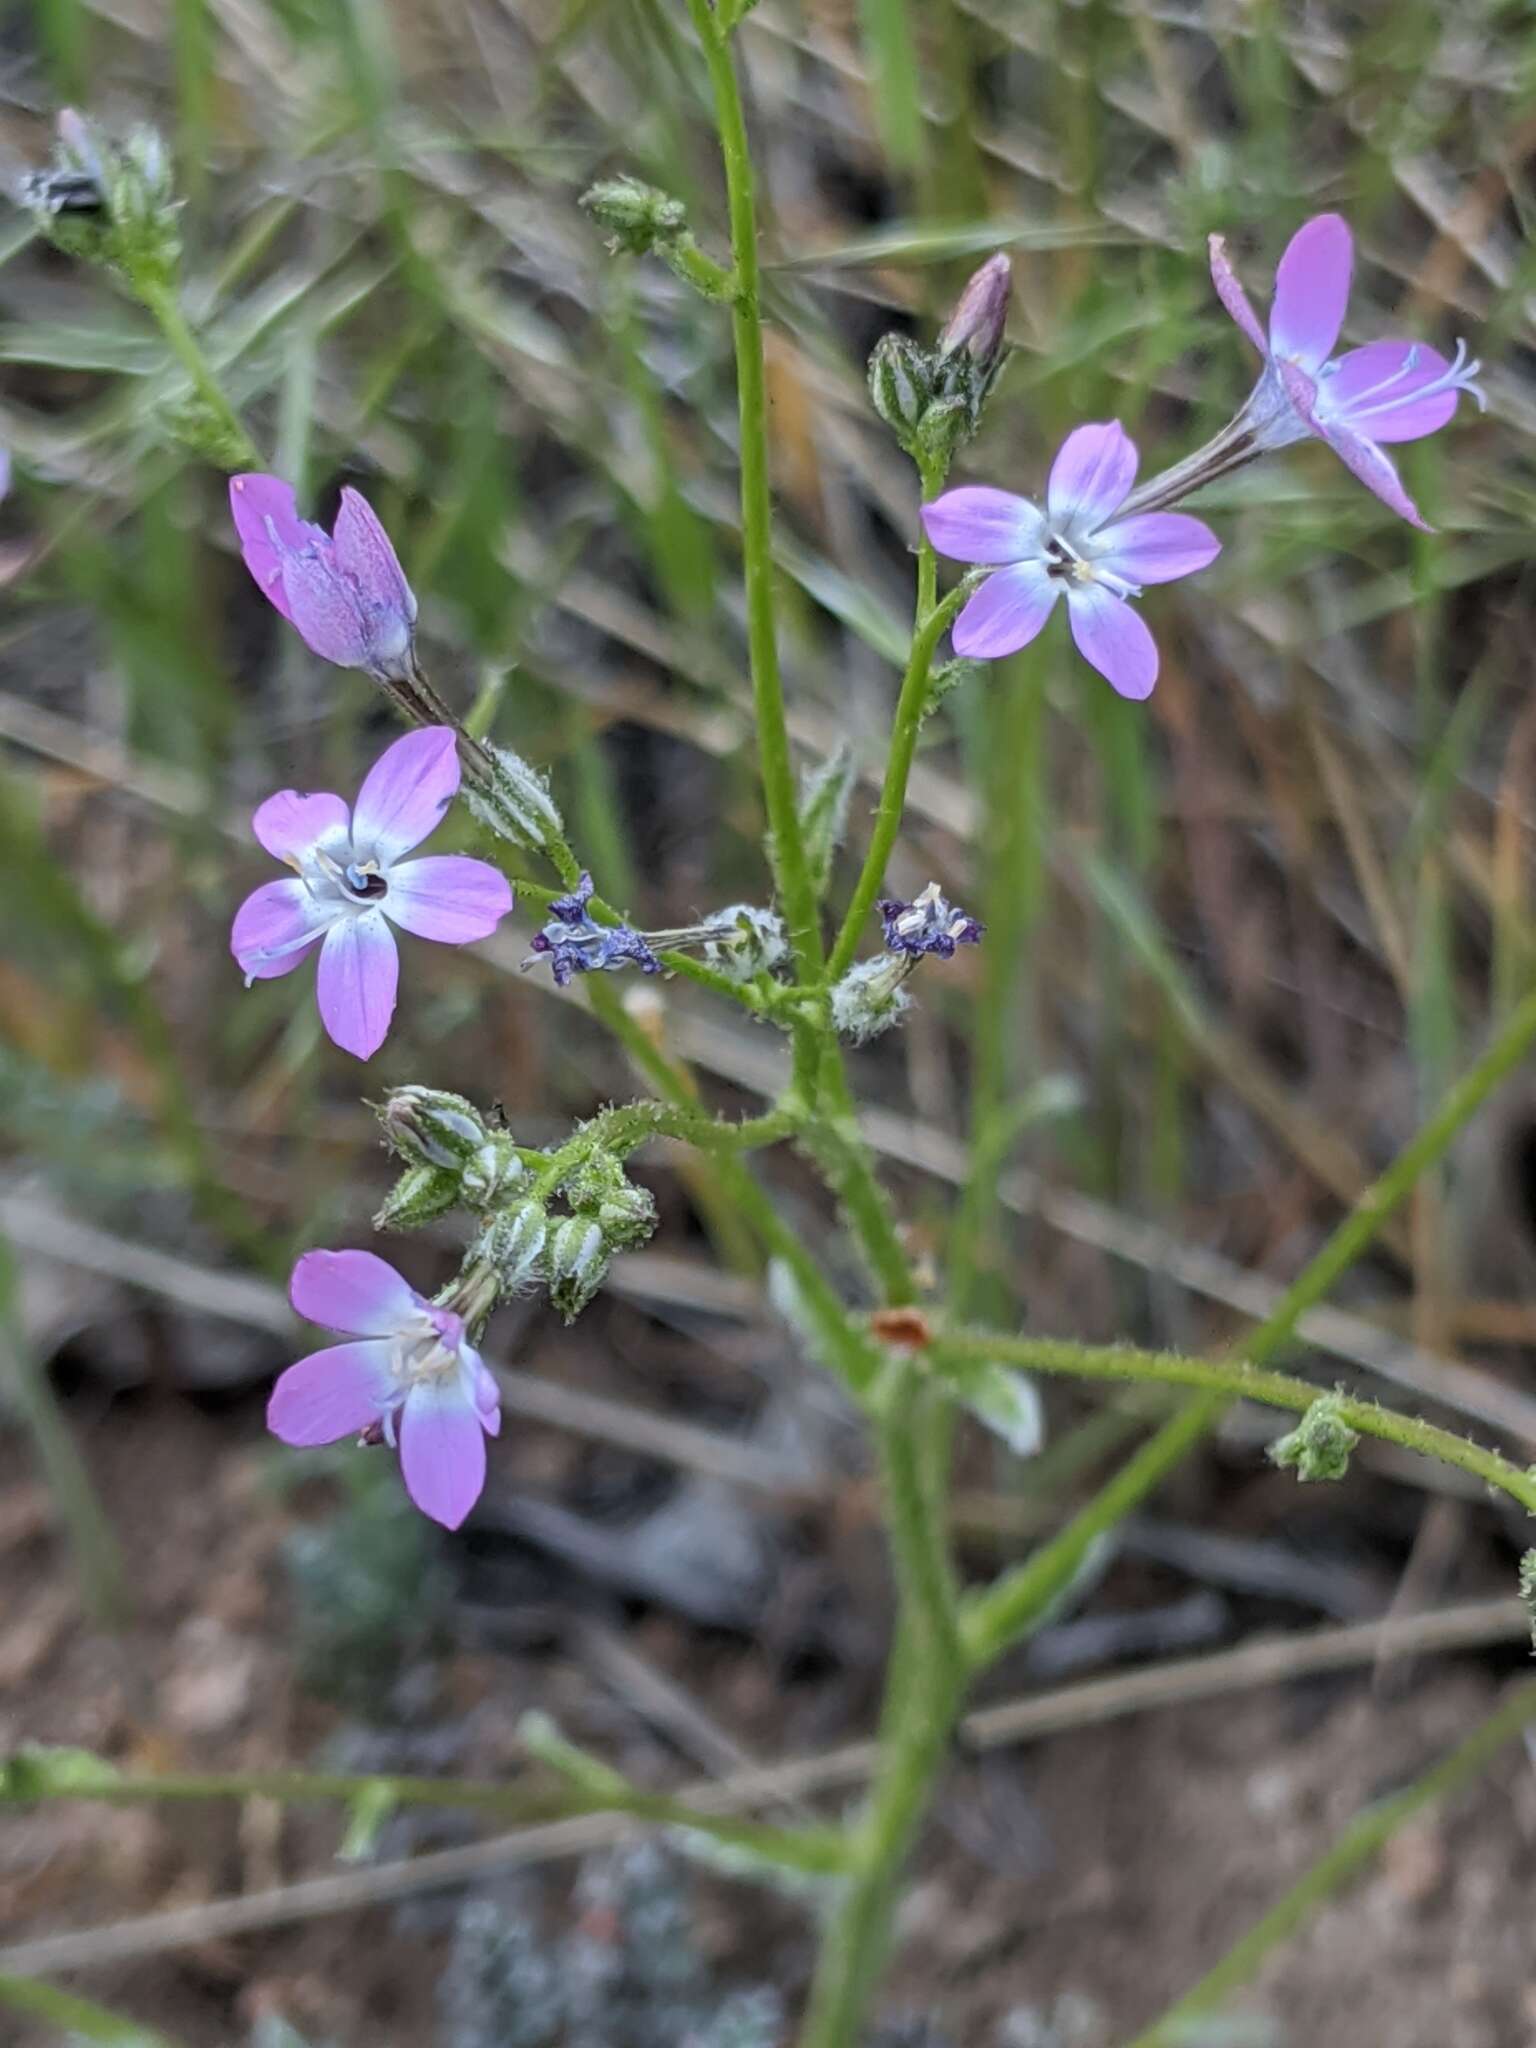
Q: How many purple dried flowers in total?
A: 2